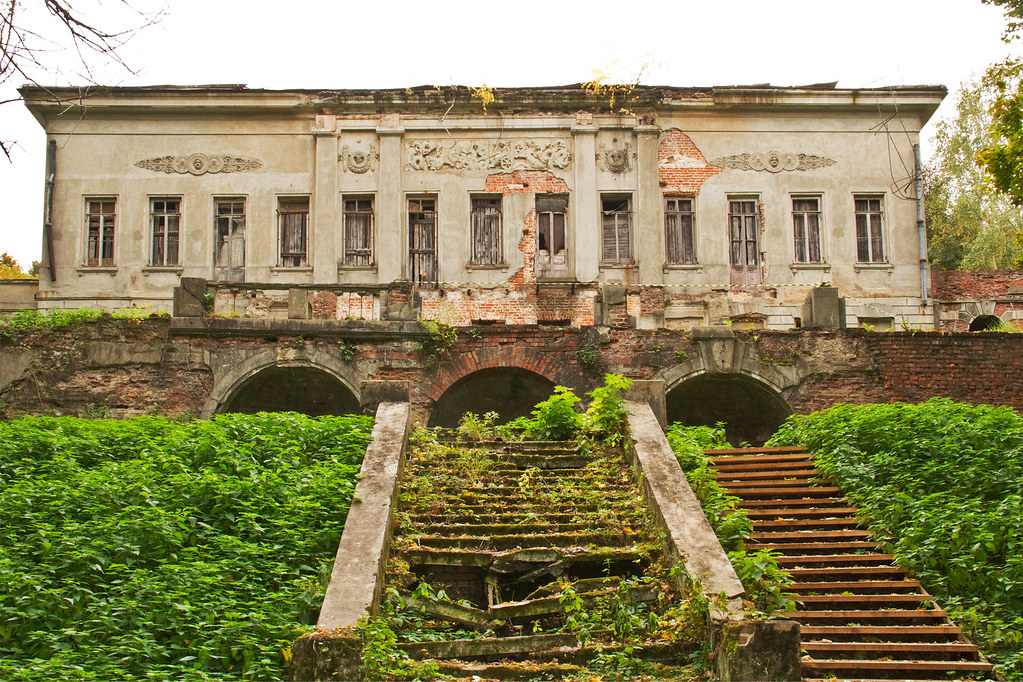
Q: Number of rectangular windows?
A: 13